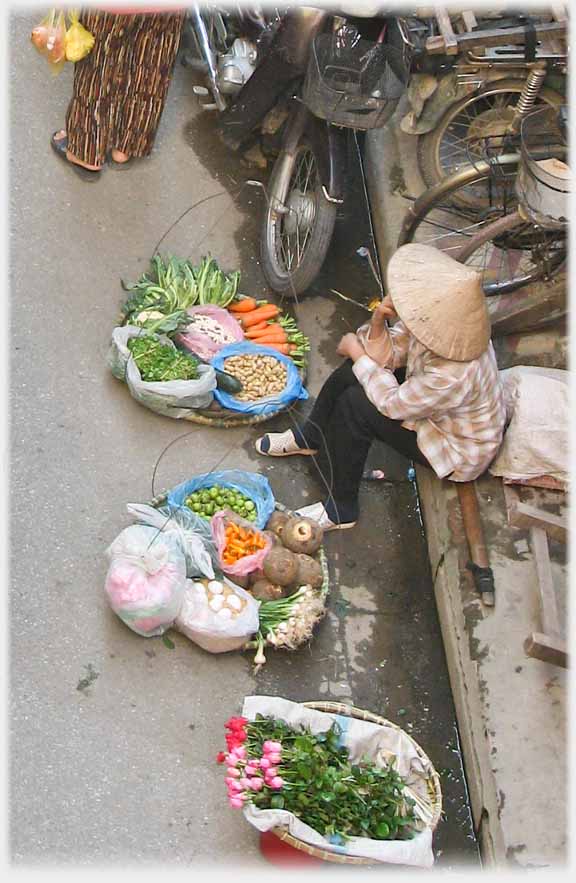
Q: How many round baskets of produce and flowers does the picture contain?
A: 3